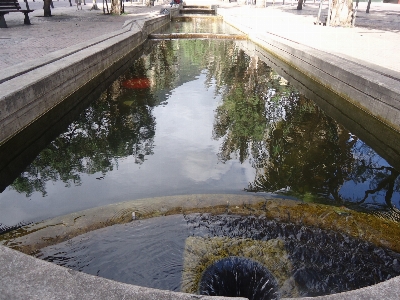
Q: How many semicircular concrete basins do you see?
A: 1